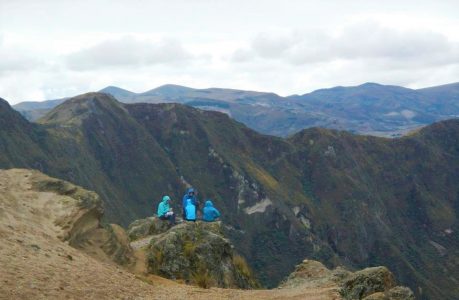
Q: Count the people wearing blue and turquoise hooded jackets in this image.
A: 4